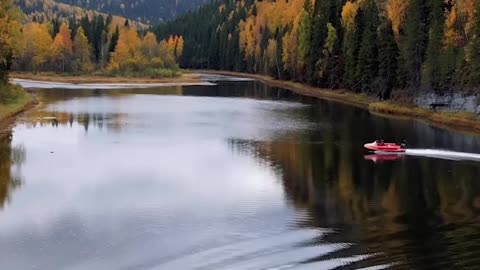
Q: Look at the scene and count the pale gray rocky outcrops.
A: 1